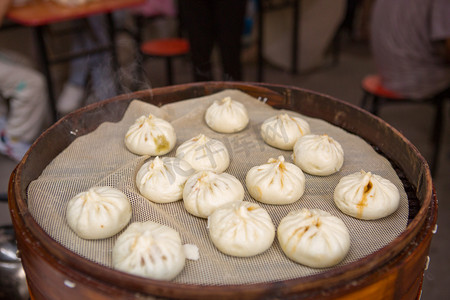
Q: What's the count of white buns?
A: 13